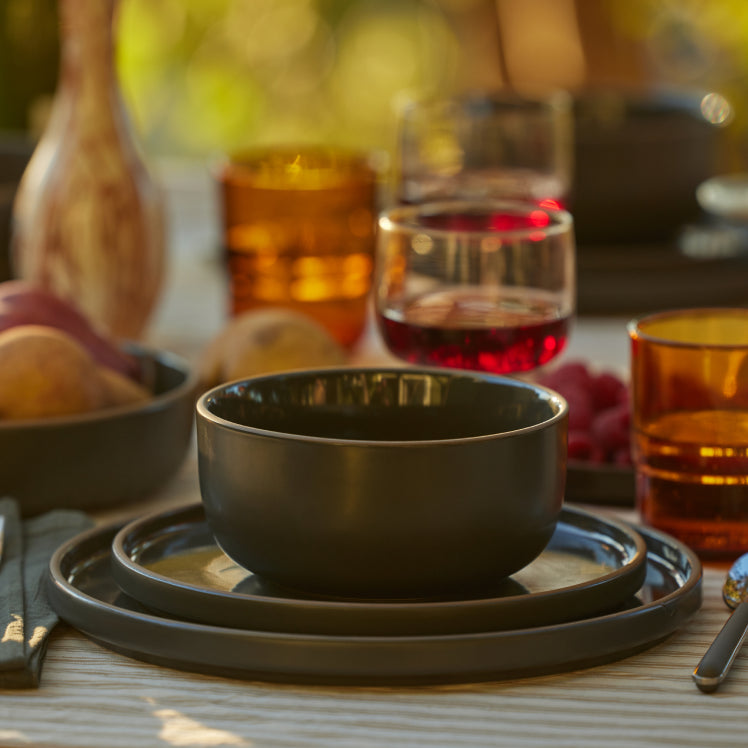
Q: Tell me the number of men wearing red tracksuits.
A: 0